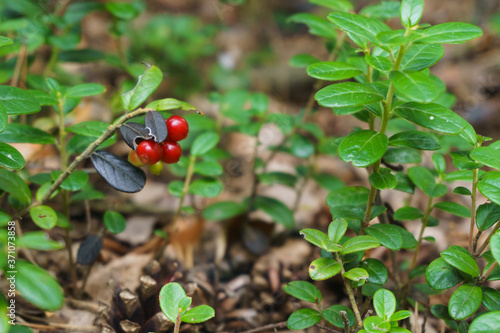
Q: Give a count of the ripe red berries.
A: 3